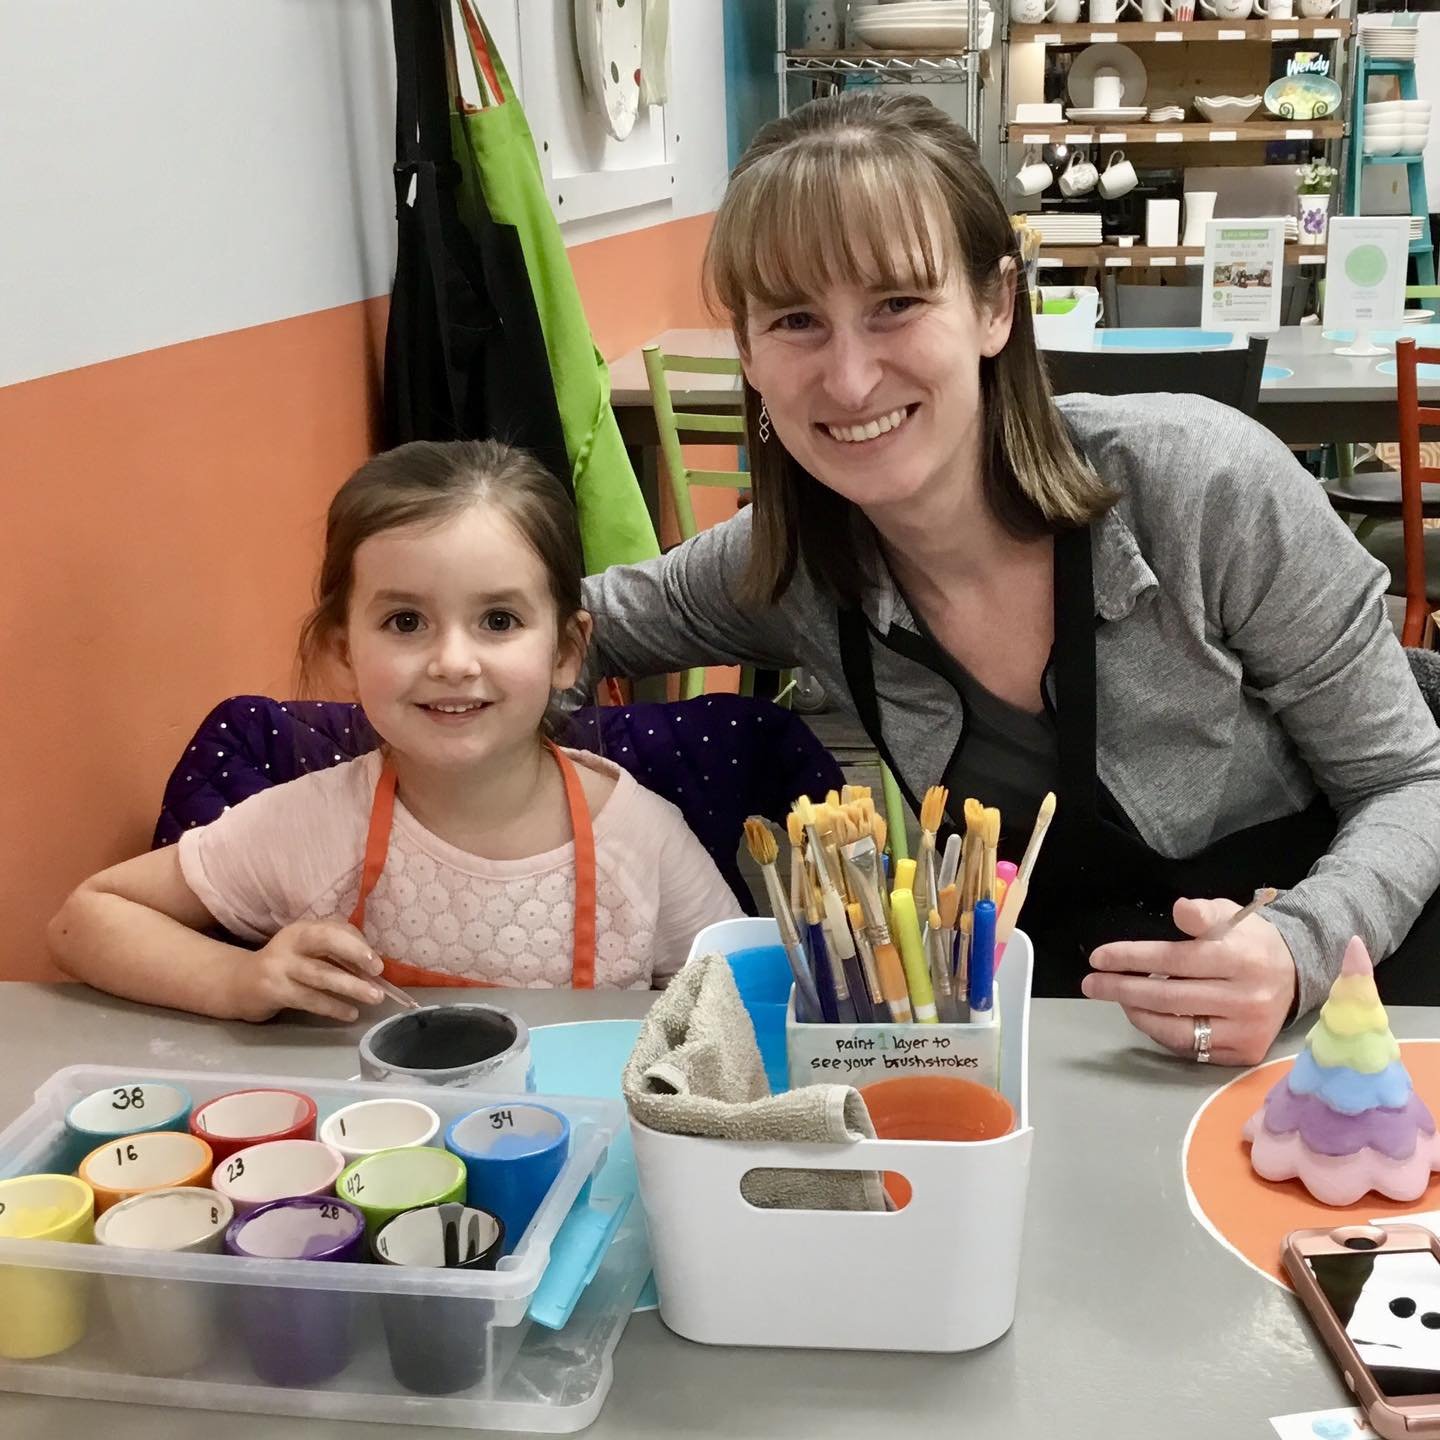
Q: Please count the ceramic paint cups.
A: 11